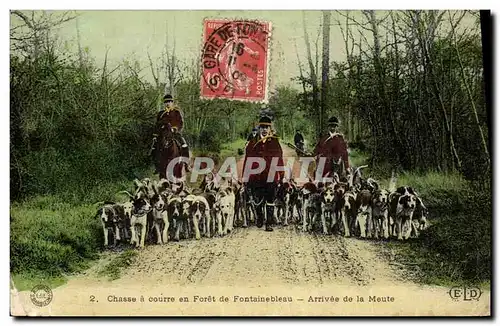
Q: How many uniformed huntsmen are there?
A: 3